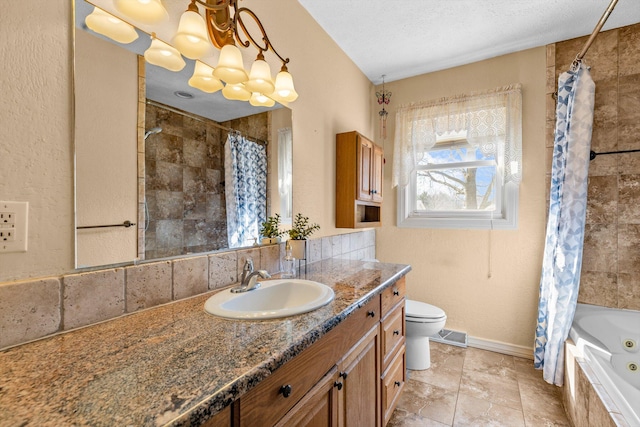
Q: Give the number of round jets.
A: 2